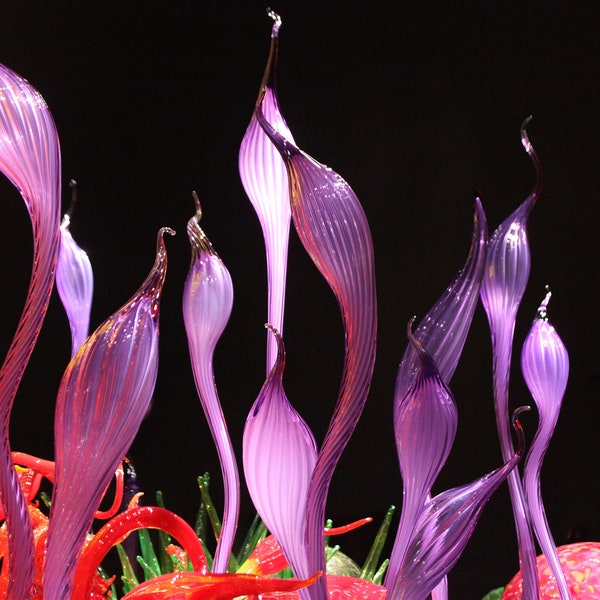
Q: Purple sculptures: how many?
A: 12